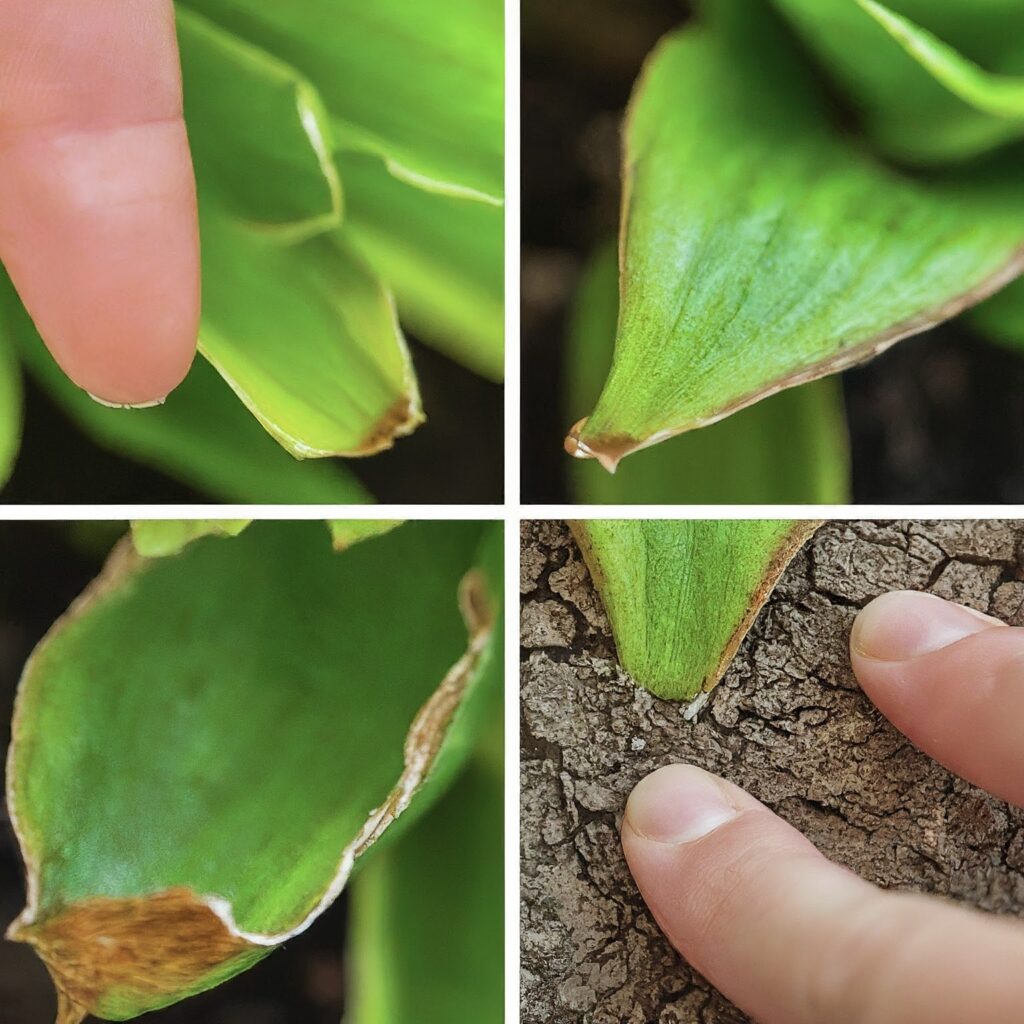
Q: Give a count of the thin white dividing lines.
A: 2